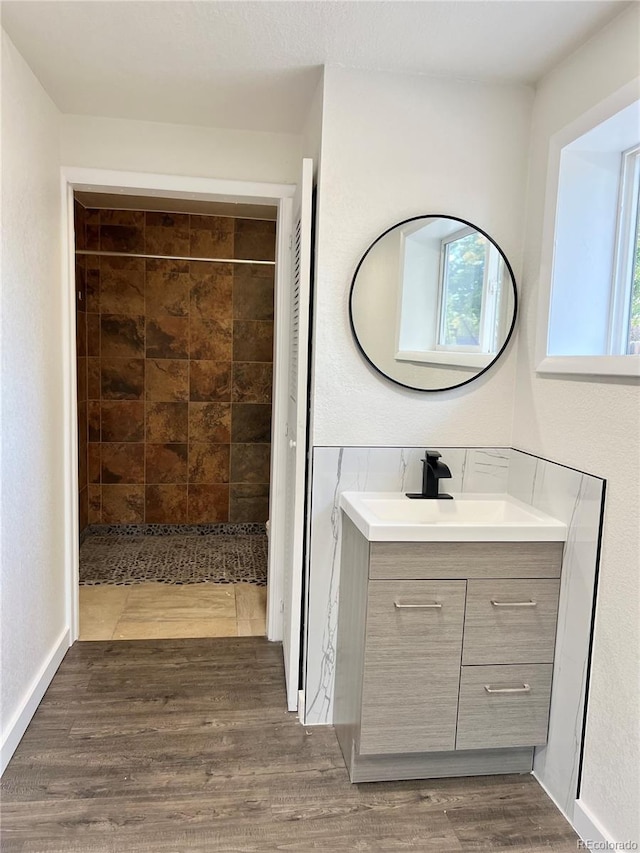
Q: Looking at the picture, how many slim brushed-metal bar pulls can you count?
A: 3